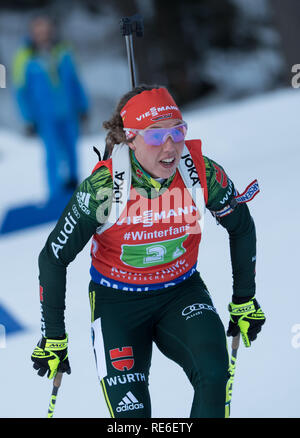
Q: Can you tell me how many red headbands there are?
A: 1